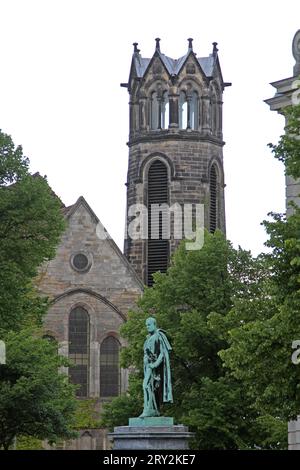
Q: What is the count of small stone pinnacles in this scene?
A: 4